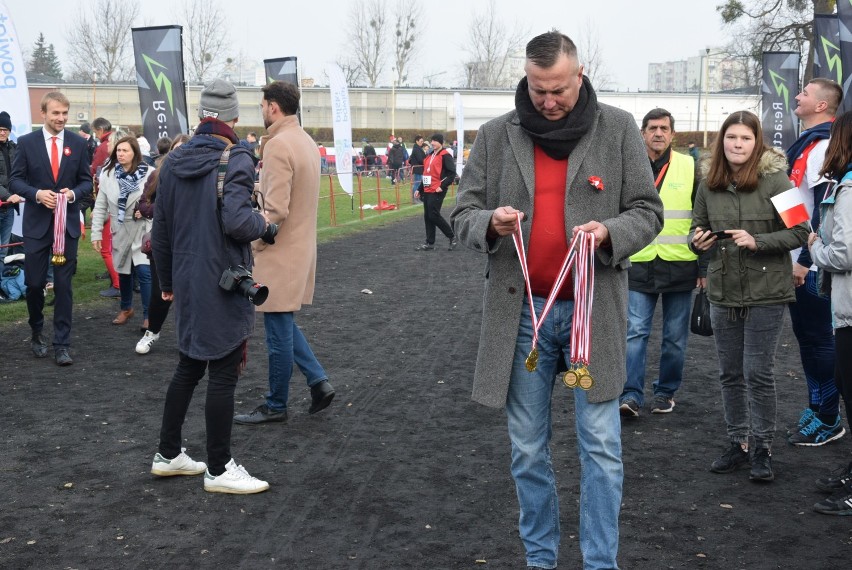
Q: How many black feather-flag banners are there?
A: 5